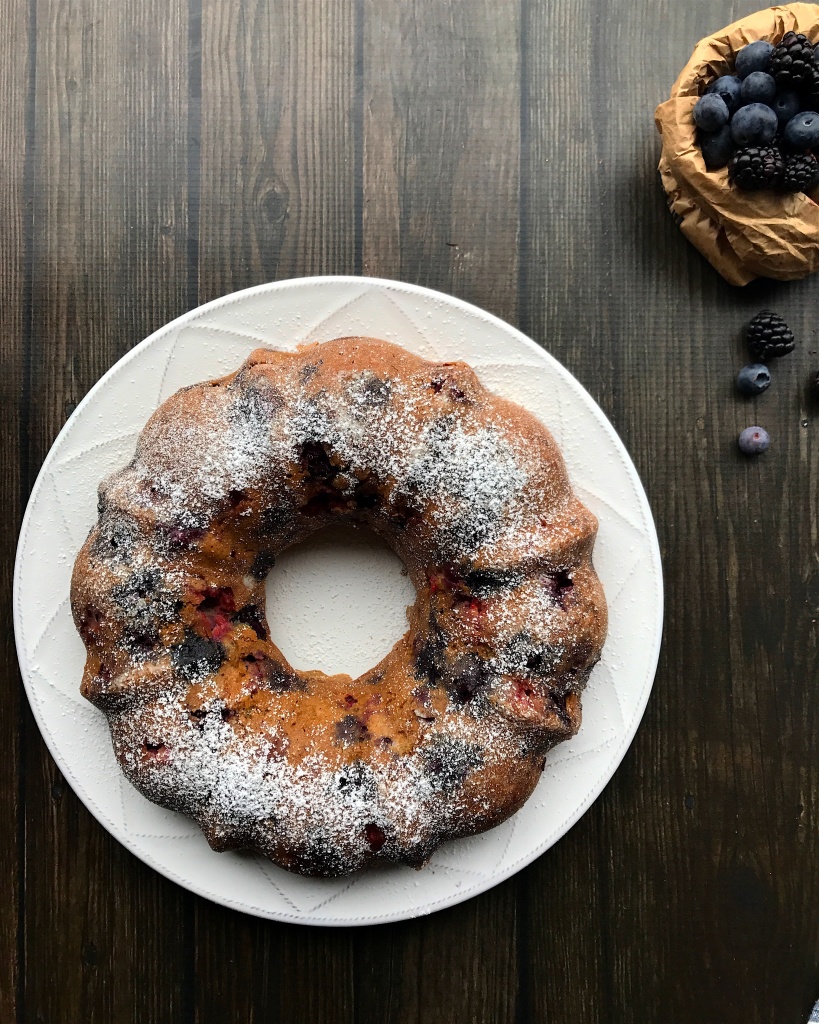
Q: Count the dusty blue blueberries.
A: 10